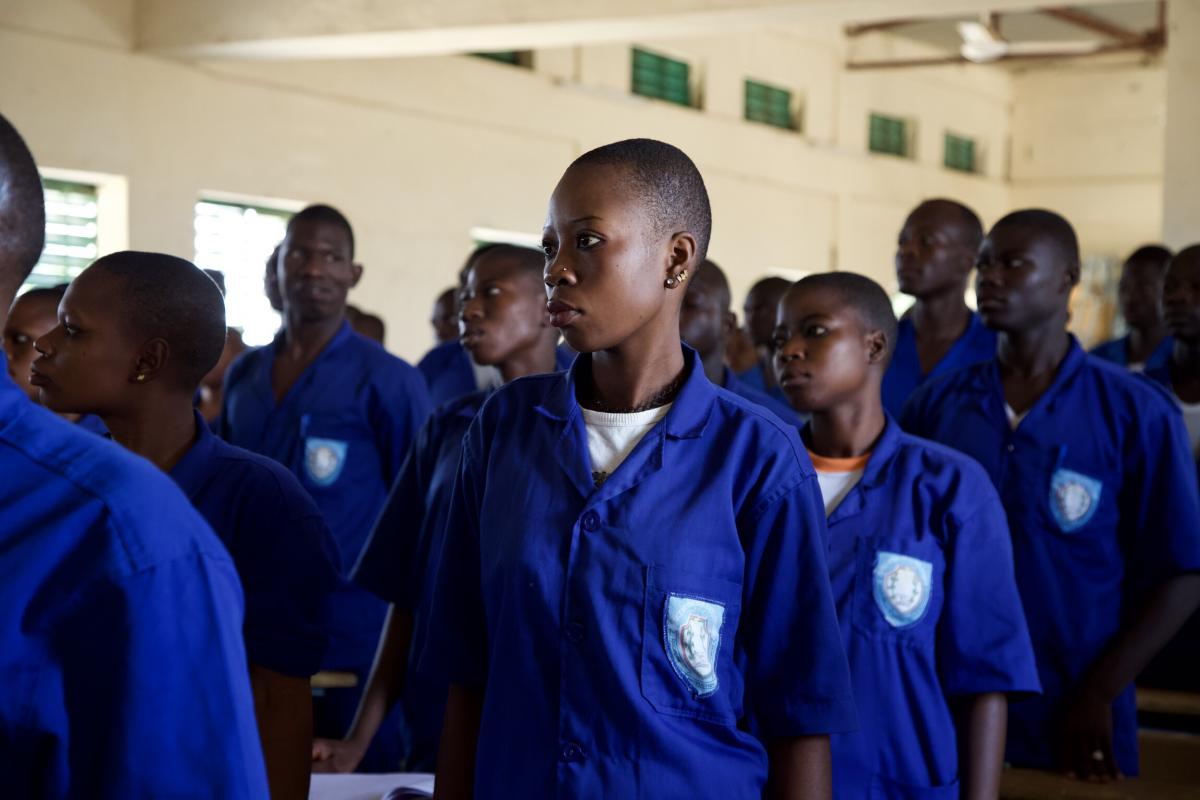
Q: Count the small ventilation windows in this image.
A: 5